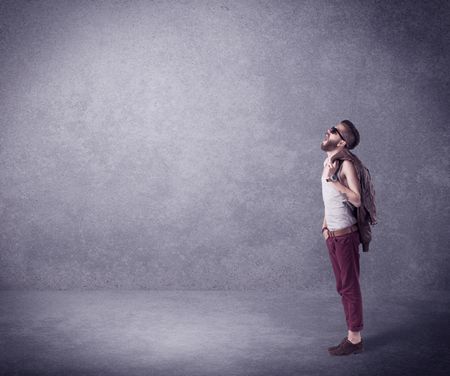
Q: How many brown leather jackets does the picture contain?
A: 1